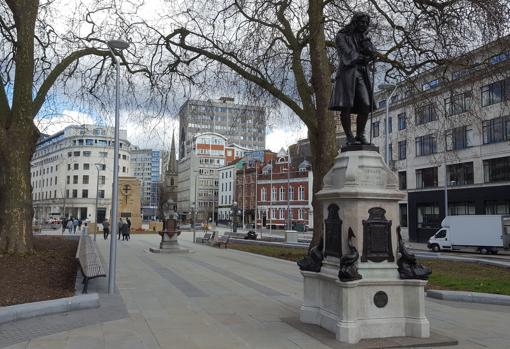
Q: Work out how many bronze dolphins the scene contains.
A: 3